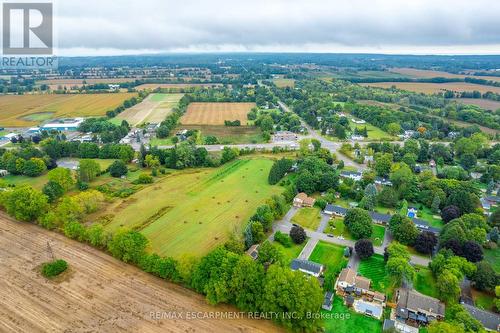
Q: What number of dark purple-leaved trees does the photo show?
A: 6